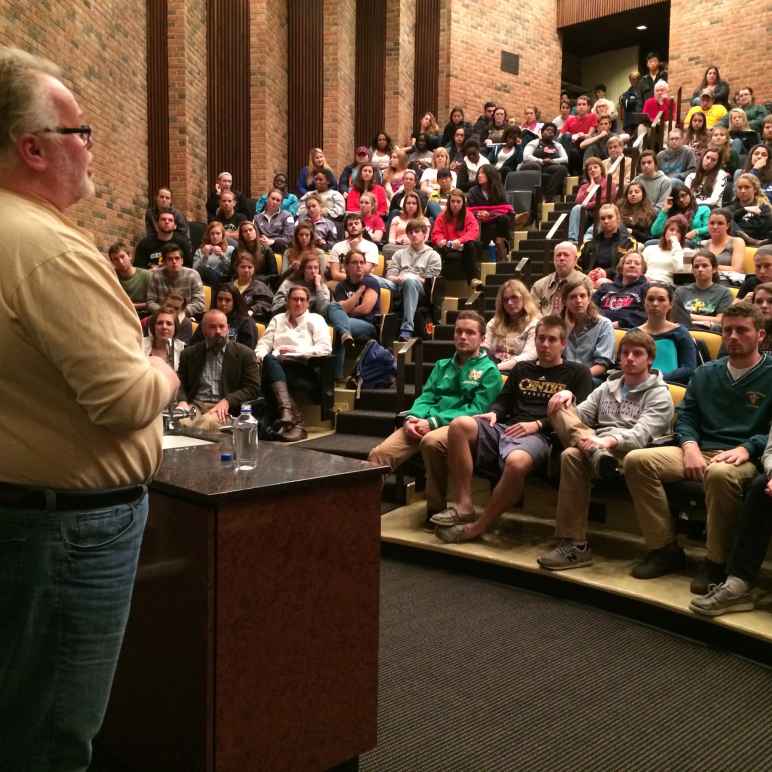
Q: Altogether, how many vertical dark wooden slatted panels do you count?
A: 5